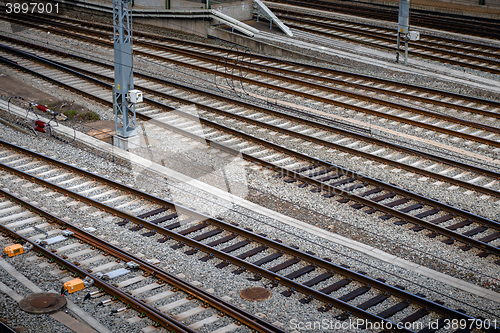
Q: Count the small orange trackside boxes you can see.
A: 2